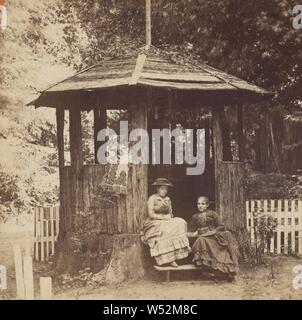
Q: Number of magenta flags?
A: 0